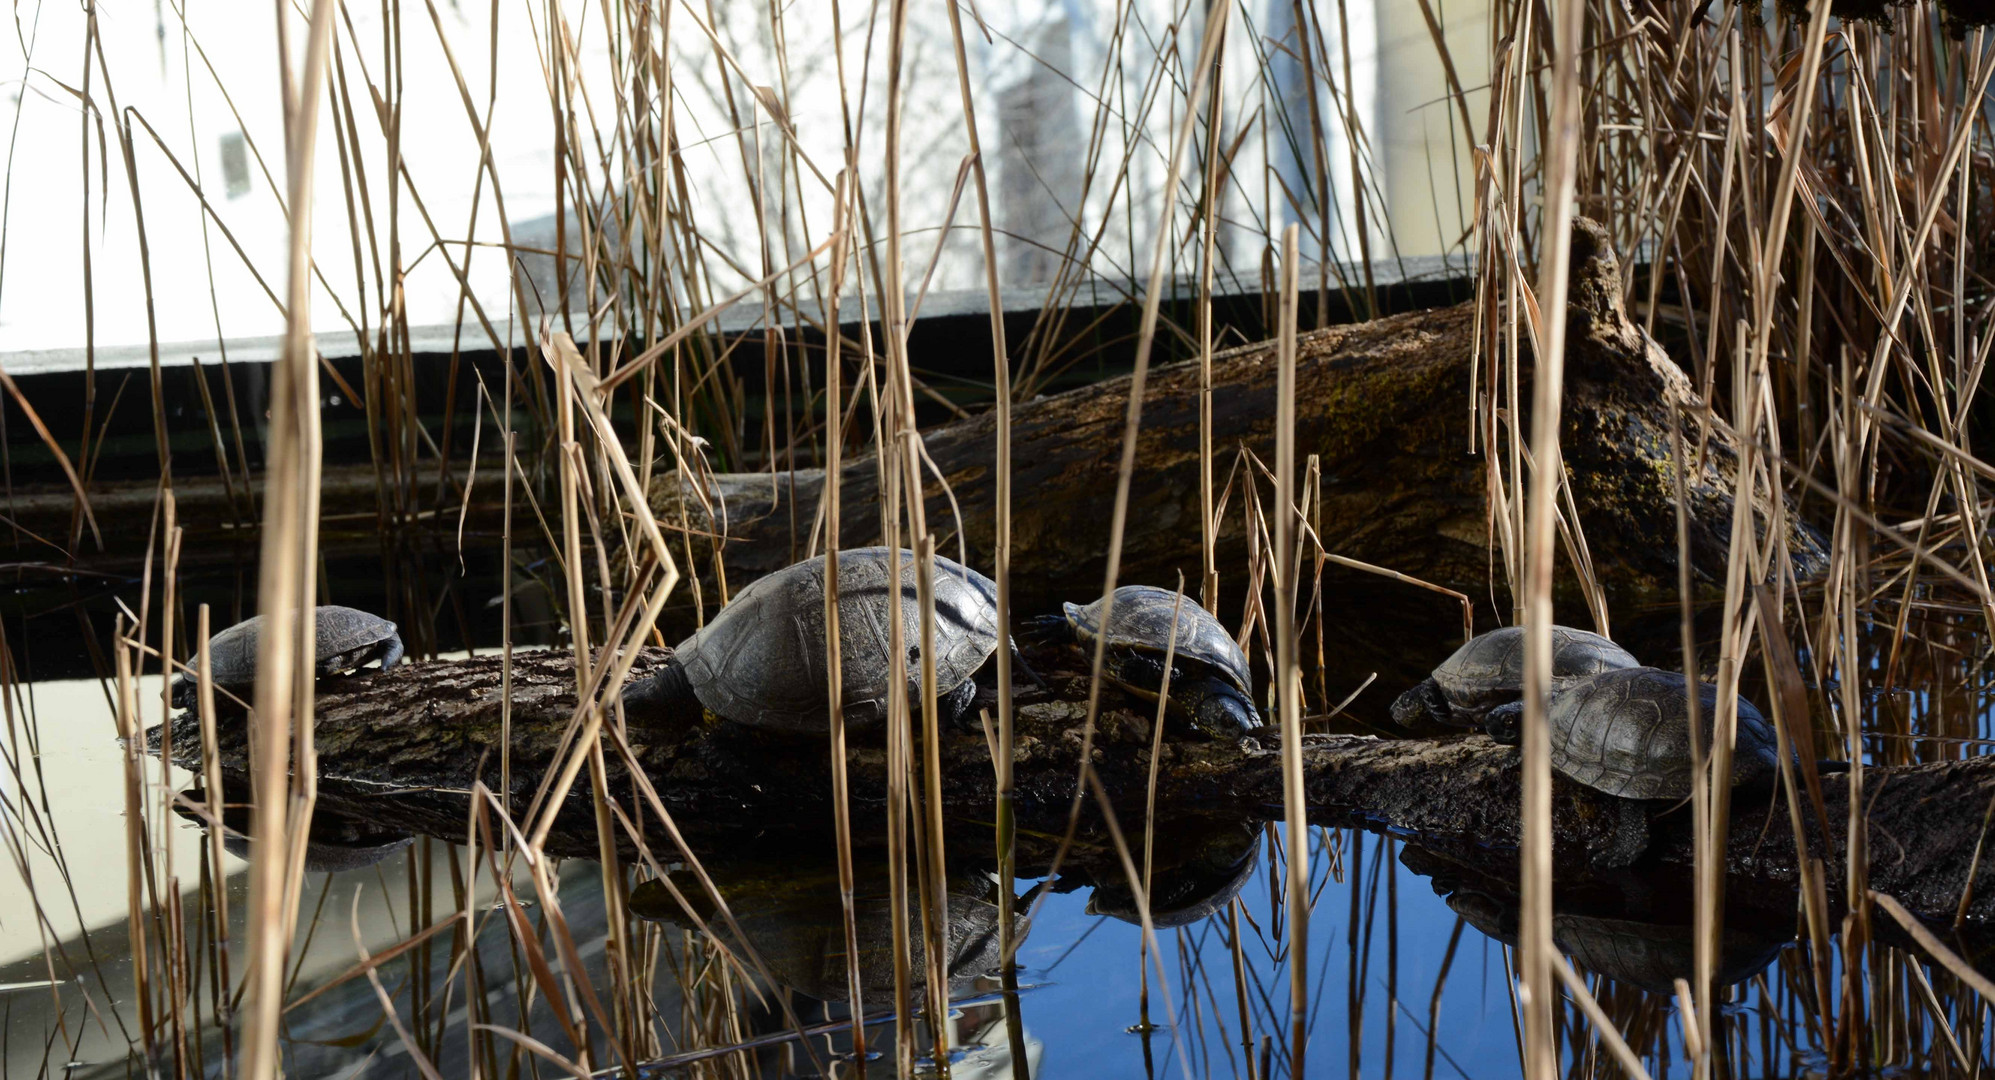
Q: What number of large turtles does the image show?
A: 1